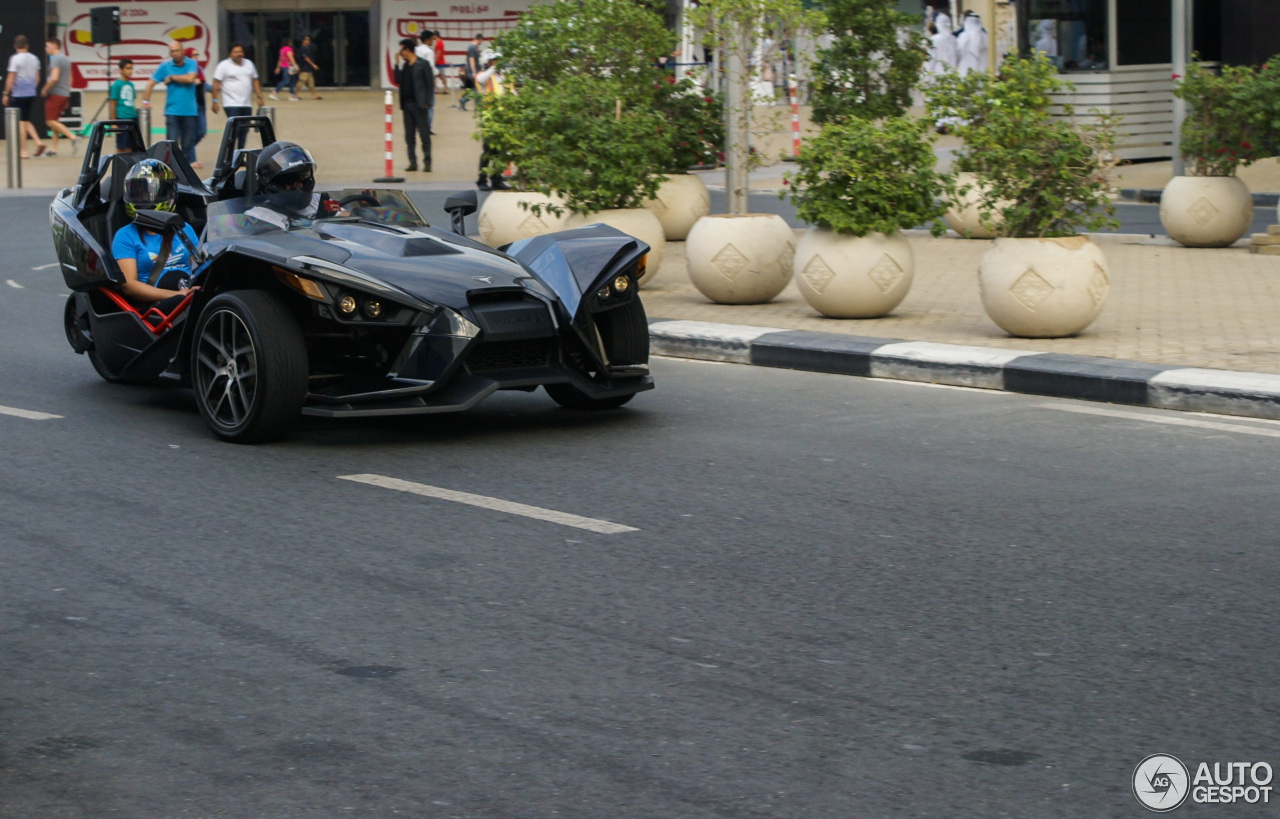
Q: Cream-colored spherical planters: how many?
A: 8